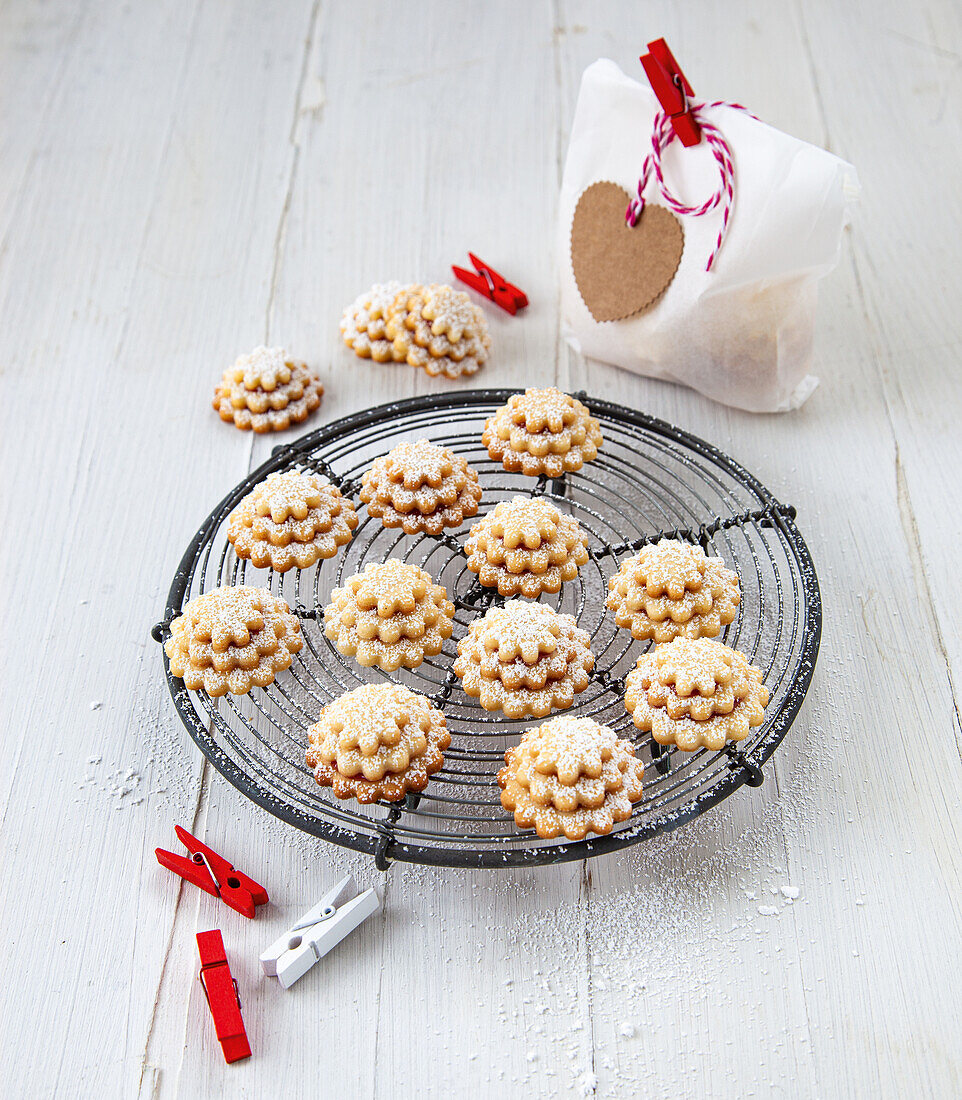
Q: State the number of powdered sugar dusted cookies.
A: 14